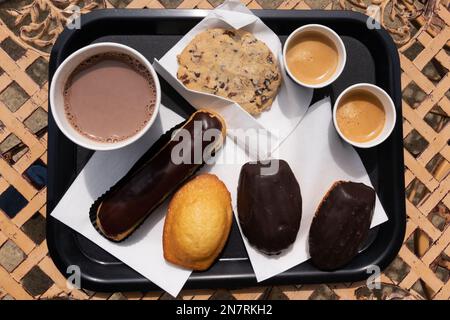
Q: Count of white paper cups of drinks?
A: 3